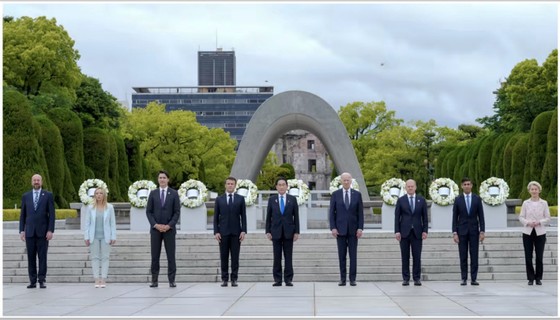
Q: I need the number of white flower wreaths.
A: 9